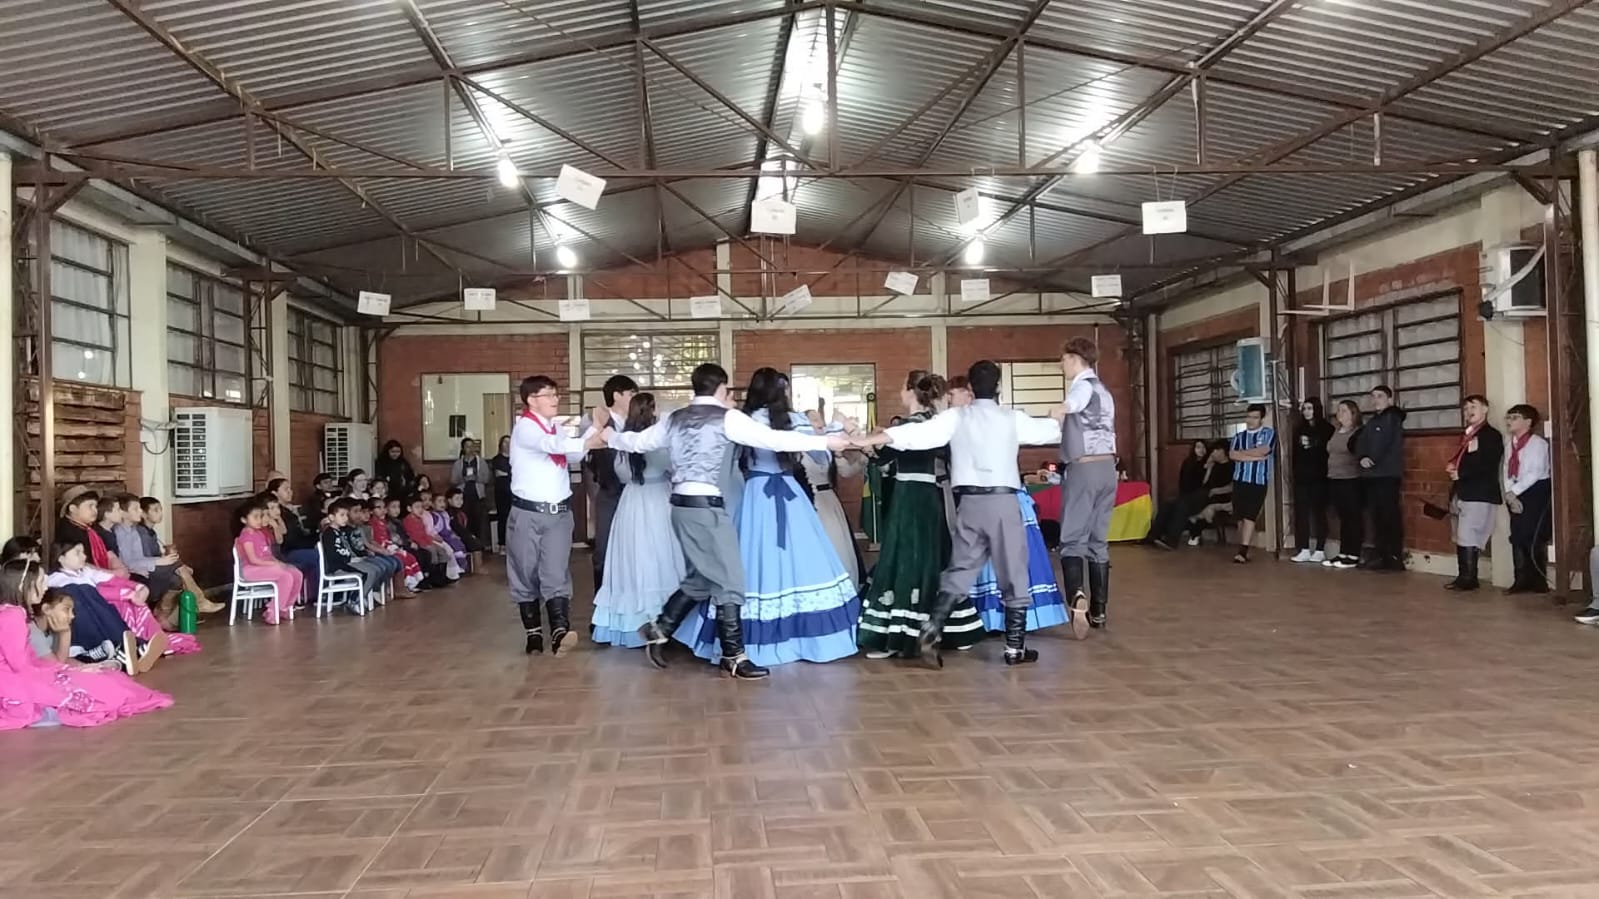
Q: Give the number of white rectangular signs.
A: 12